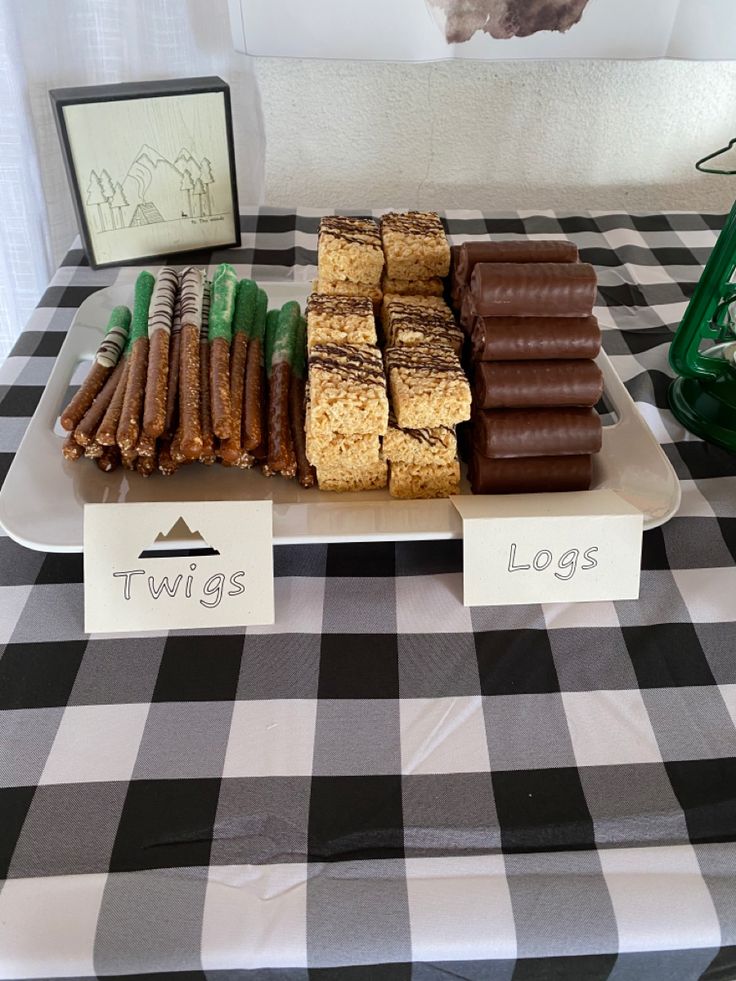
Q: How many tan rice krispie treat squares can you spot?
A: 12